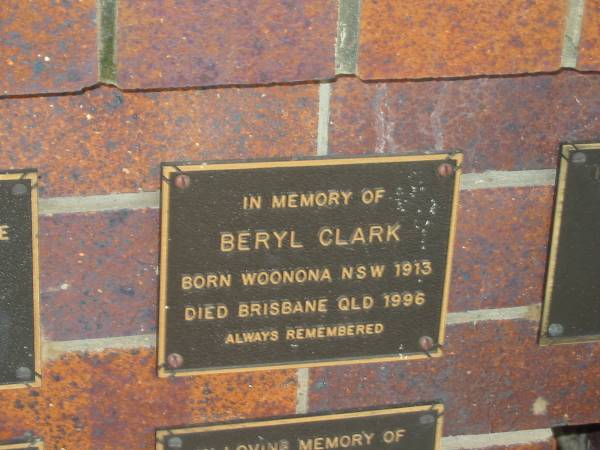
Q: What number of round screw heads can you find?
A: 10